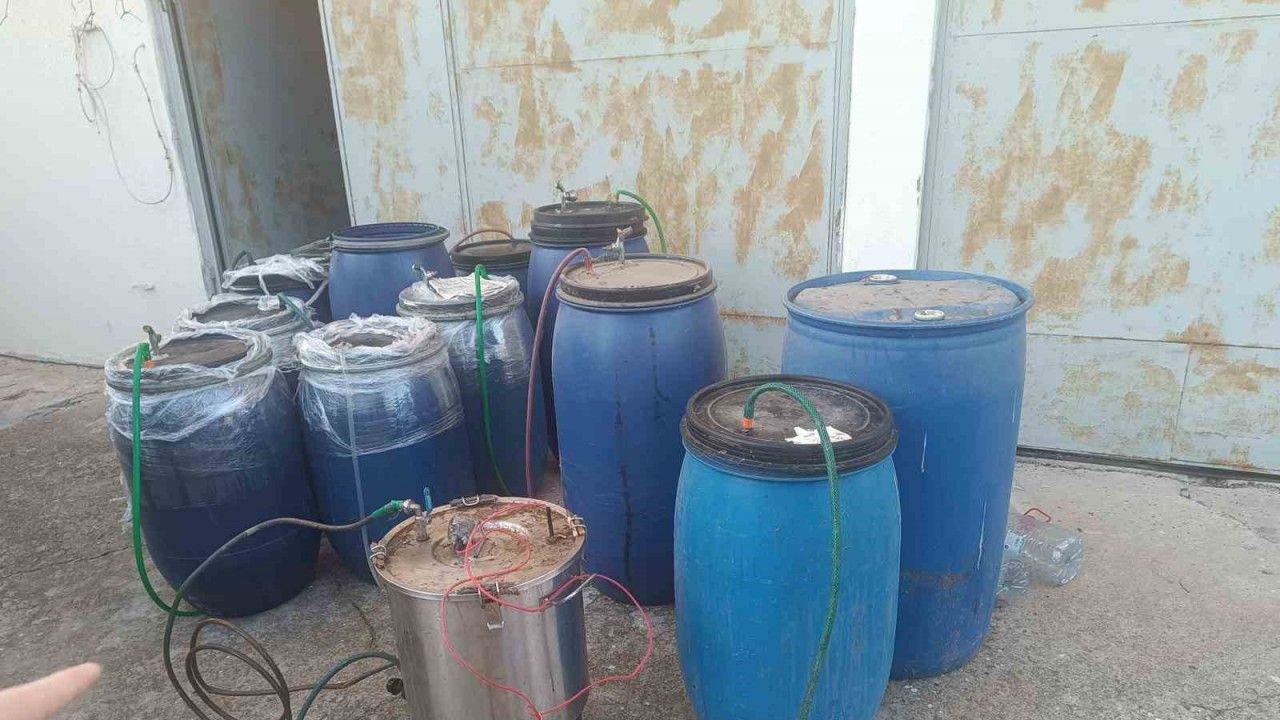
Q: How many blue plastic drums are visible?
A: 12